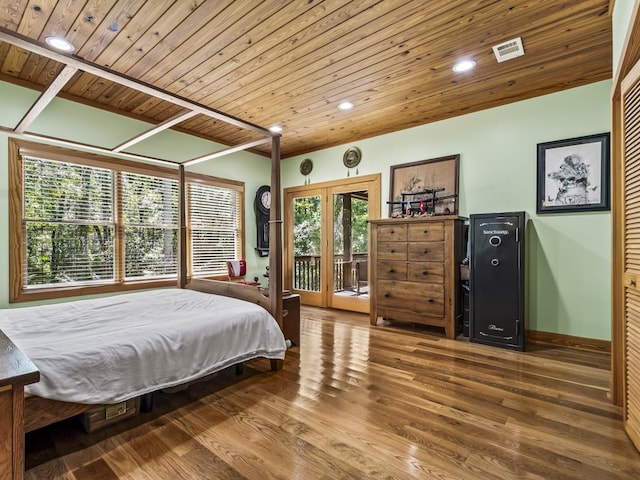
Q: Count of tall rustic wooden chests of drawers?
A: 1